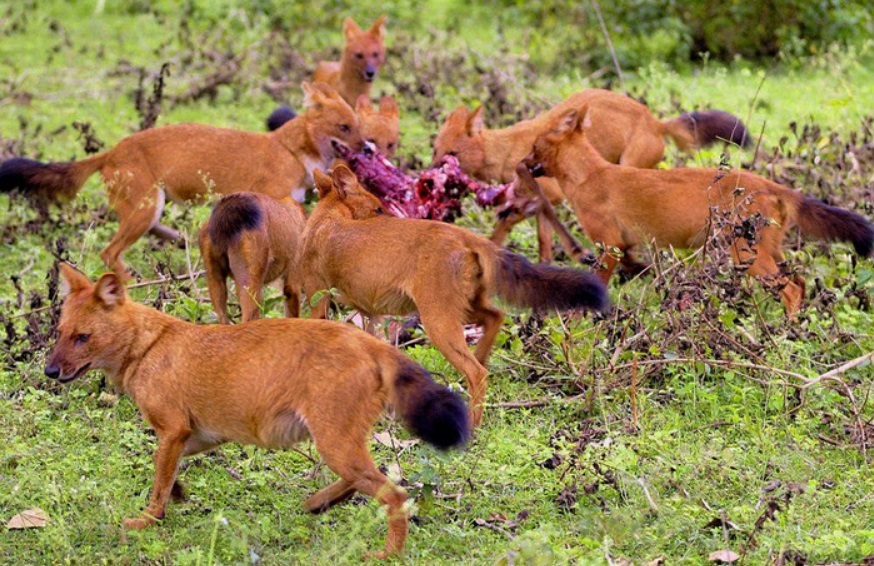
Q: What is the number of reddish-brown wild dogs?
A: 8